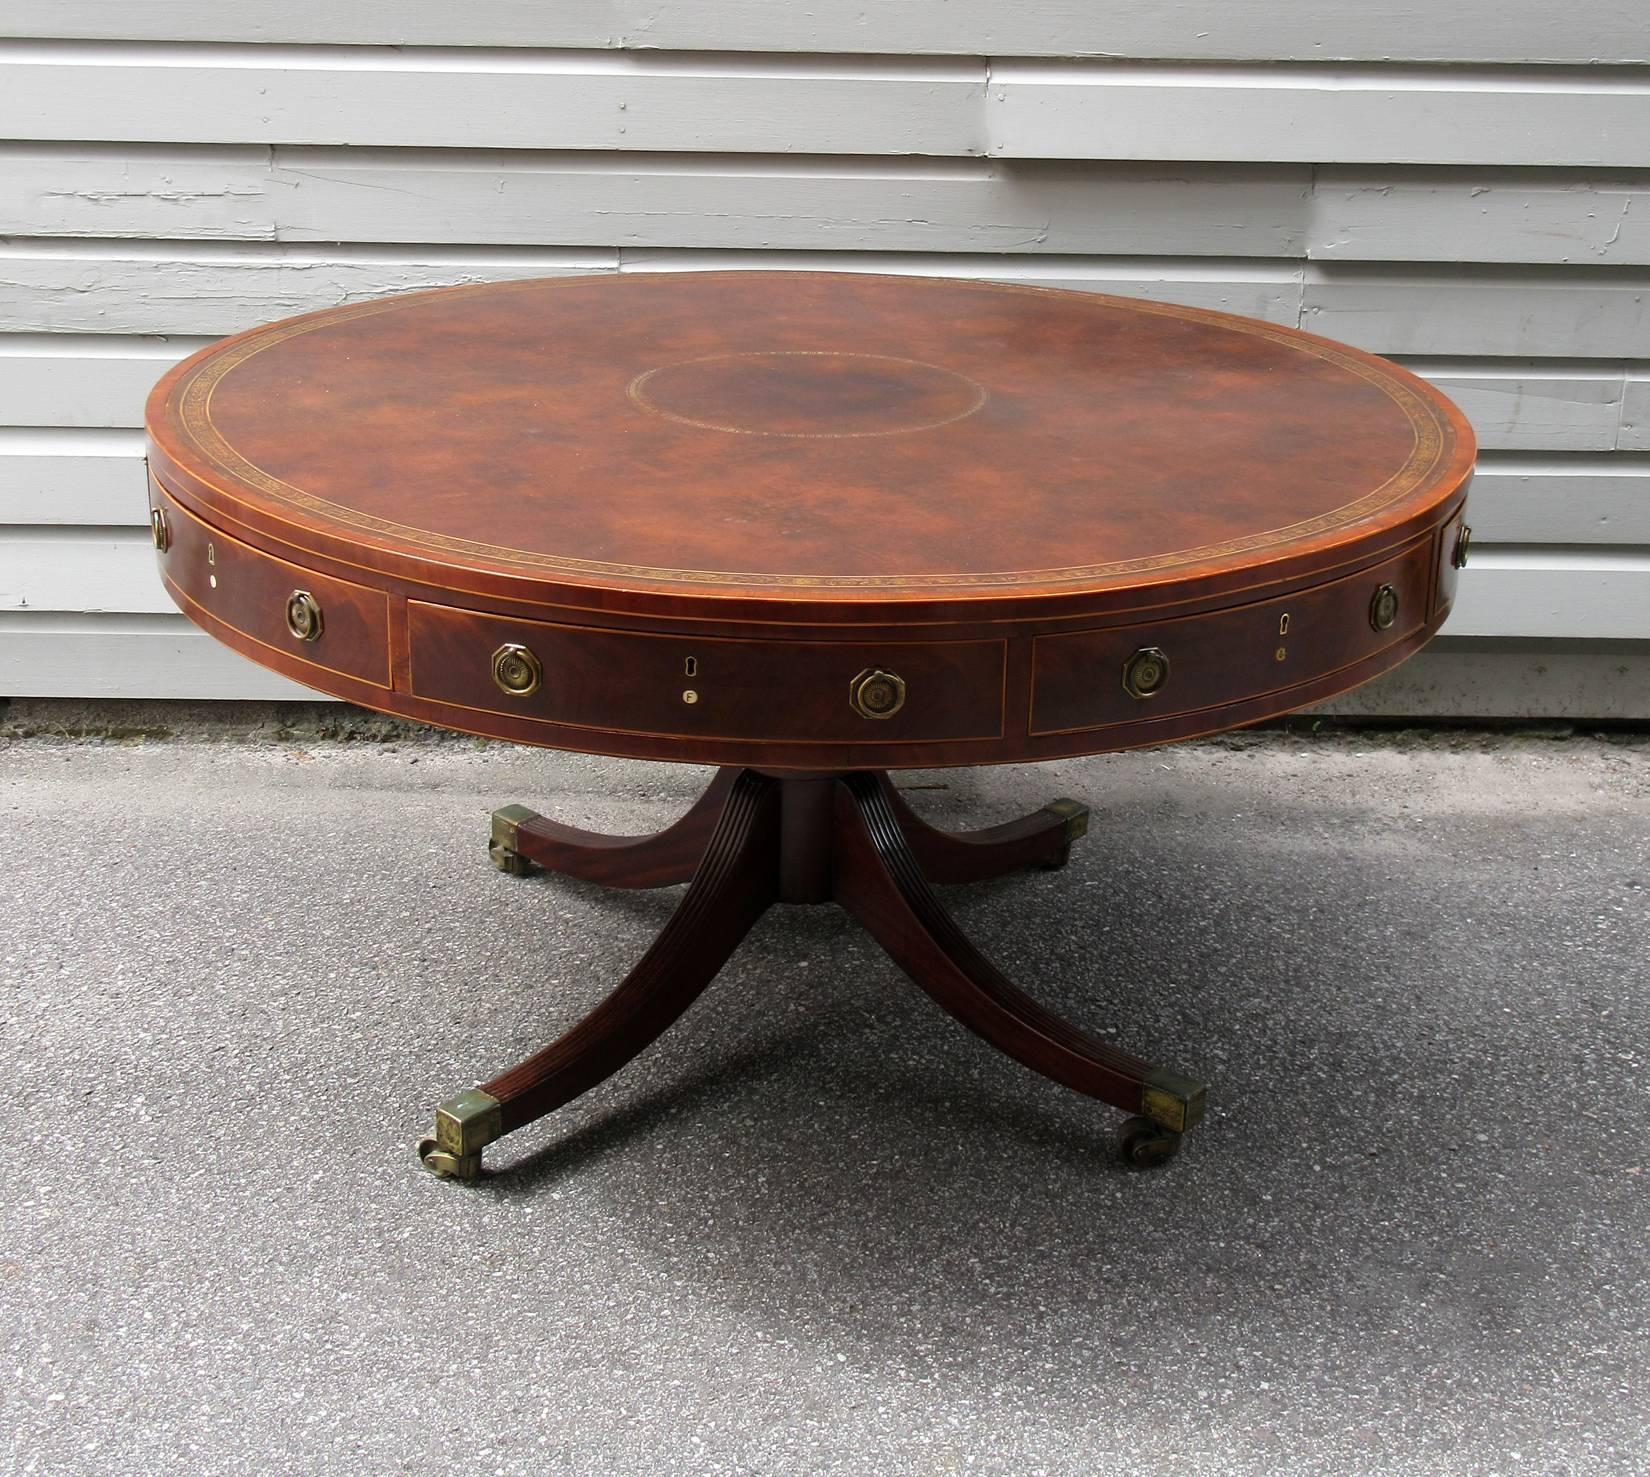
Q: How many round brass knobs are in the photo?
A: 7